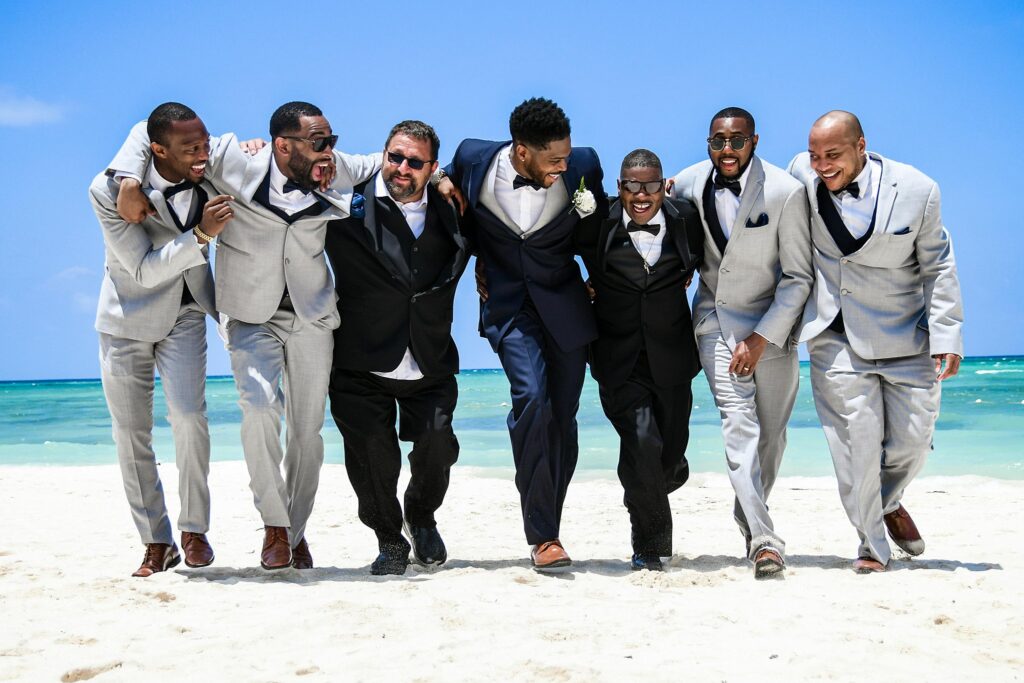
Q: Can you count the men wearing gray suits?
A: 4